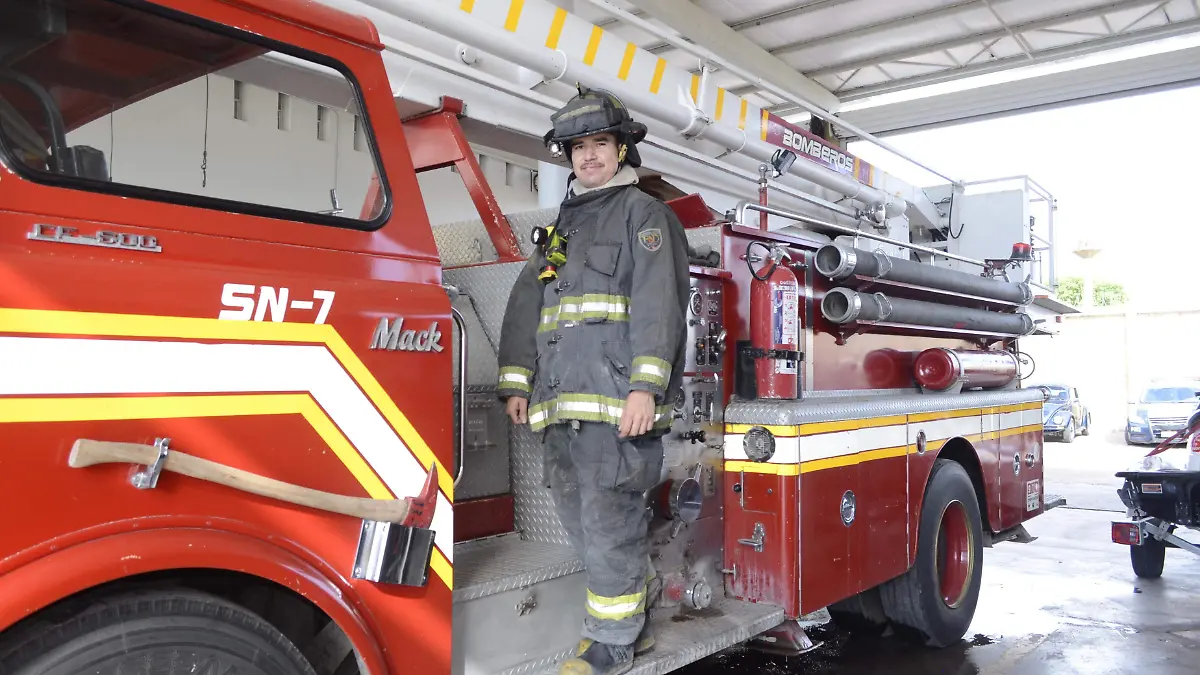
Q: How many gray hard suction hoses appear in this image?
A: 2